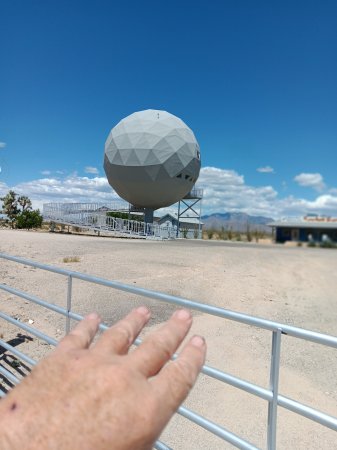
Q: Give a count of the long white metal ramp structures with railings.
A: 1